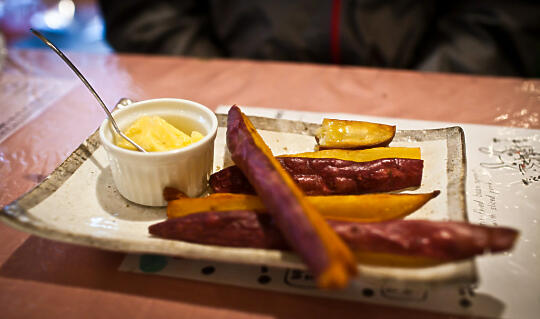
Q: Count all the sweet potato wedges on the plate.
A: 5